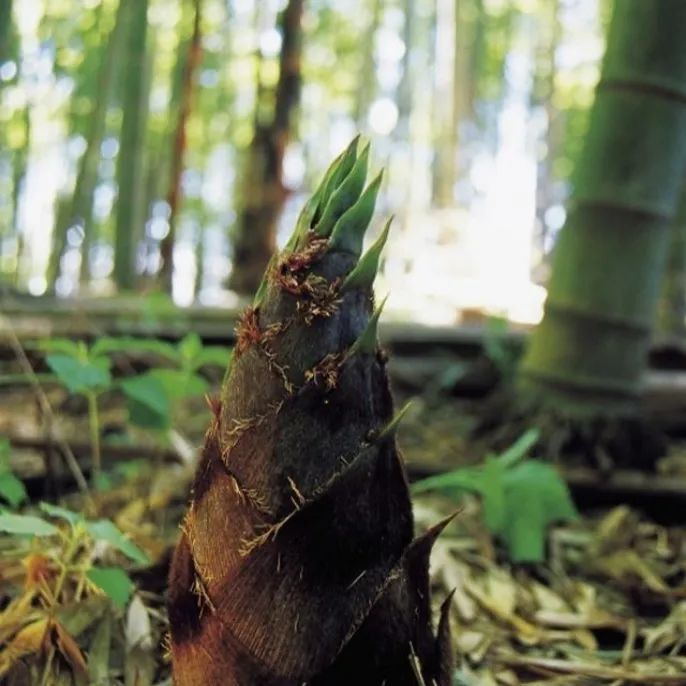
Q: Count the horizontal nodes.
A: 4